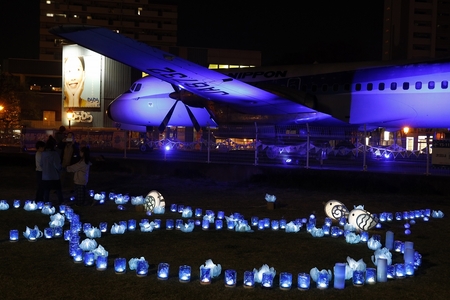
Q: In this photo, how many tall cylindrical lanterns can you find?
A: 5